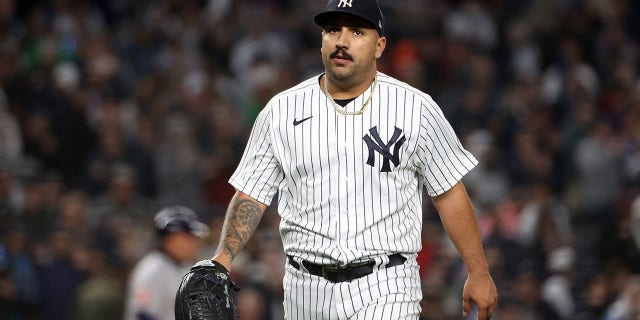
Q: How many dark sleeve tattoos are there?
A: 1